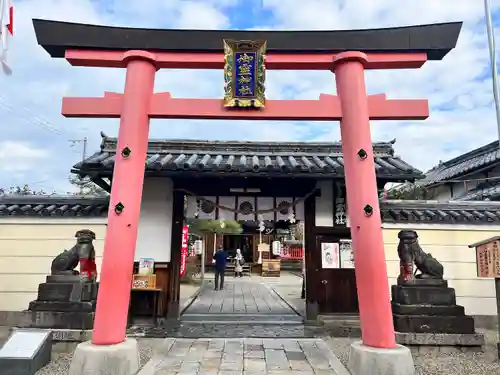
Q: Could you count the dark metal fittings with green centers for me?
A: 4